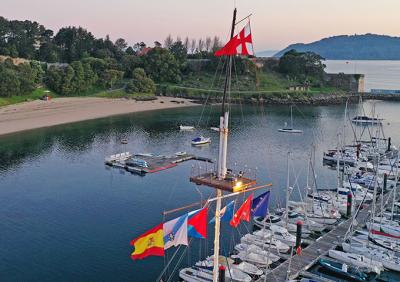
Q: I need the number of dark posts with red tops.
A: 4